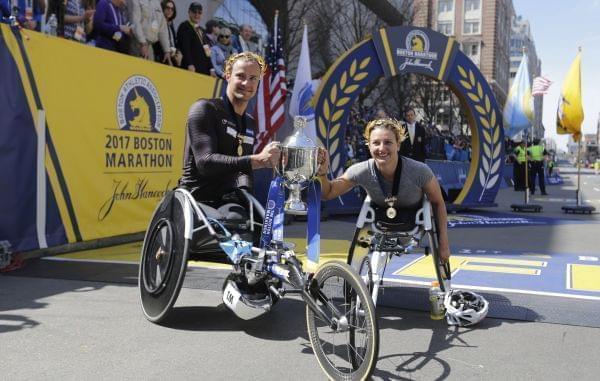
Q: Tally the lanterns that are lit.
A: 0